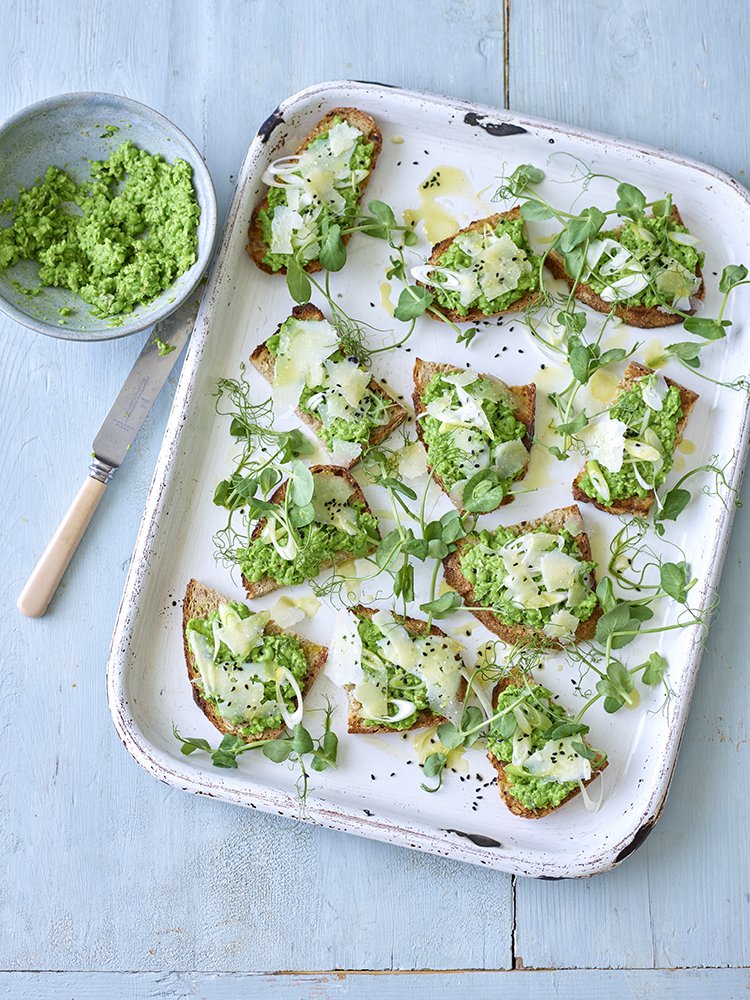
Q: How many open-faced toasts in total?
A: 11